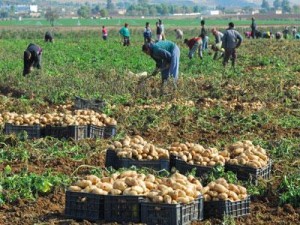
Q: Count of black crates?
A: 11